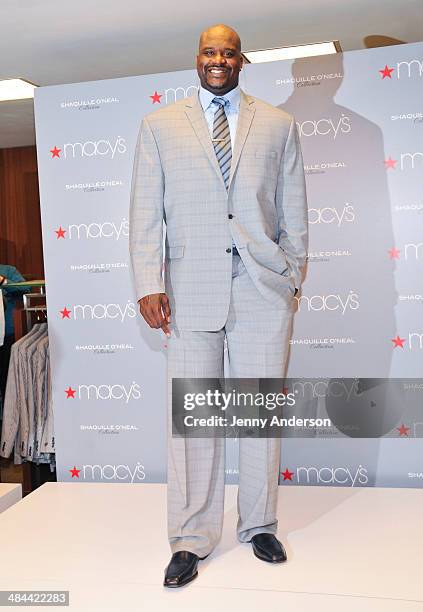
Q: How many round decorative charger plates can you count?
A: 0